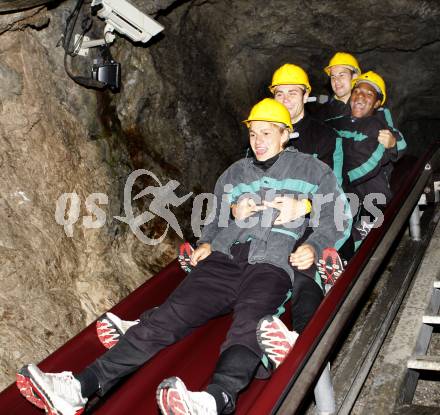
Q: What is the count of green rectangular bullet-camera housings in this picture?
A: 0